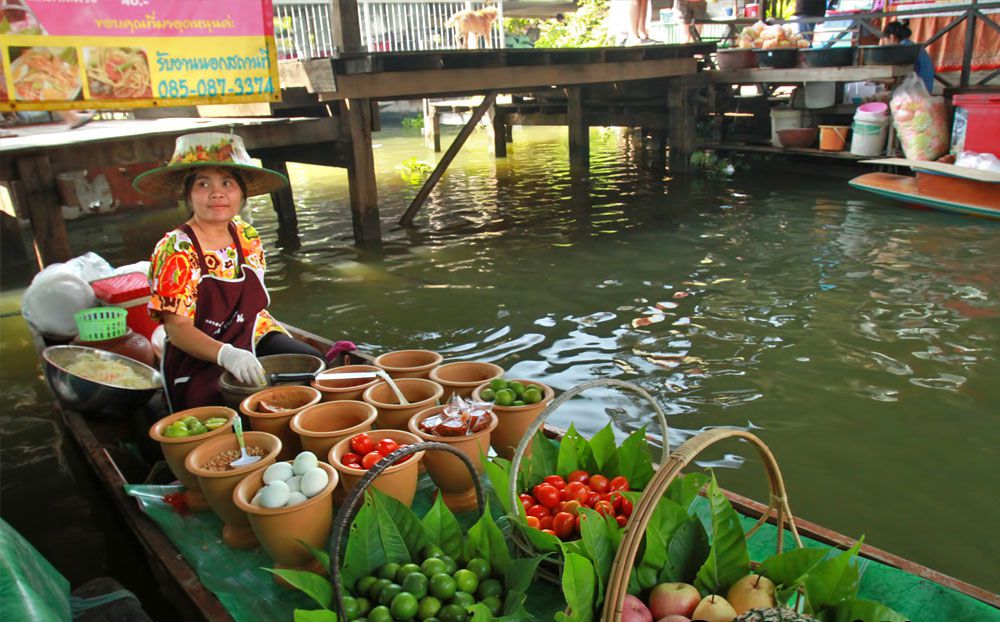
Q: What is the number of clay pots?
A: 12